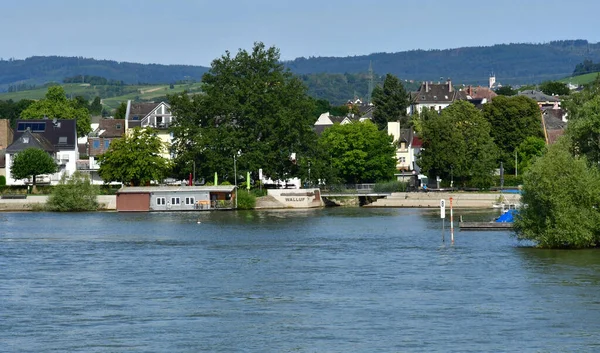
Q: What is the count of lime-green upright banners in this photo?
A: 2